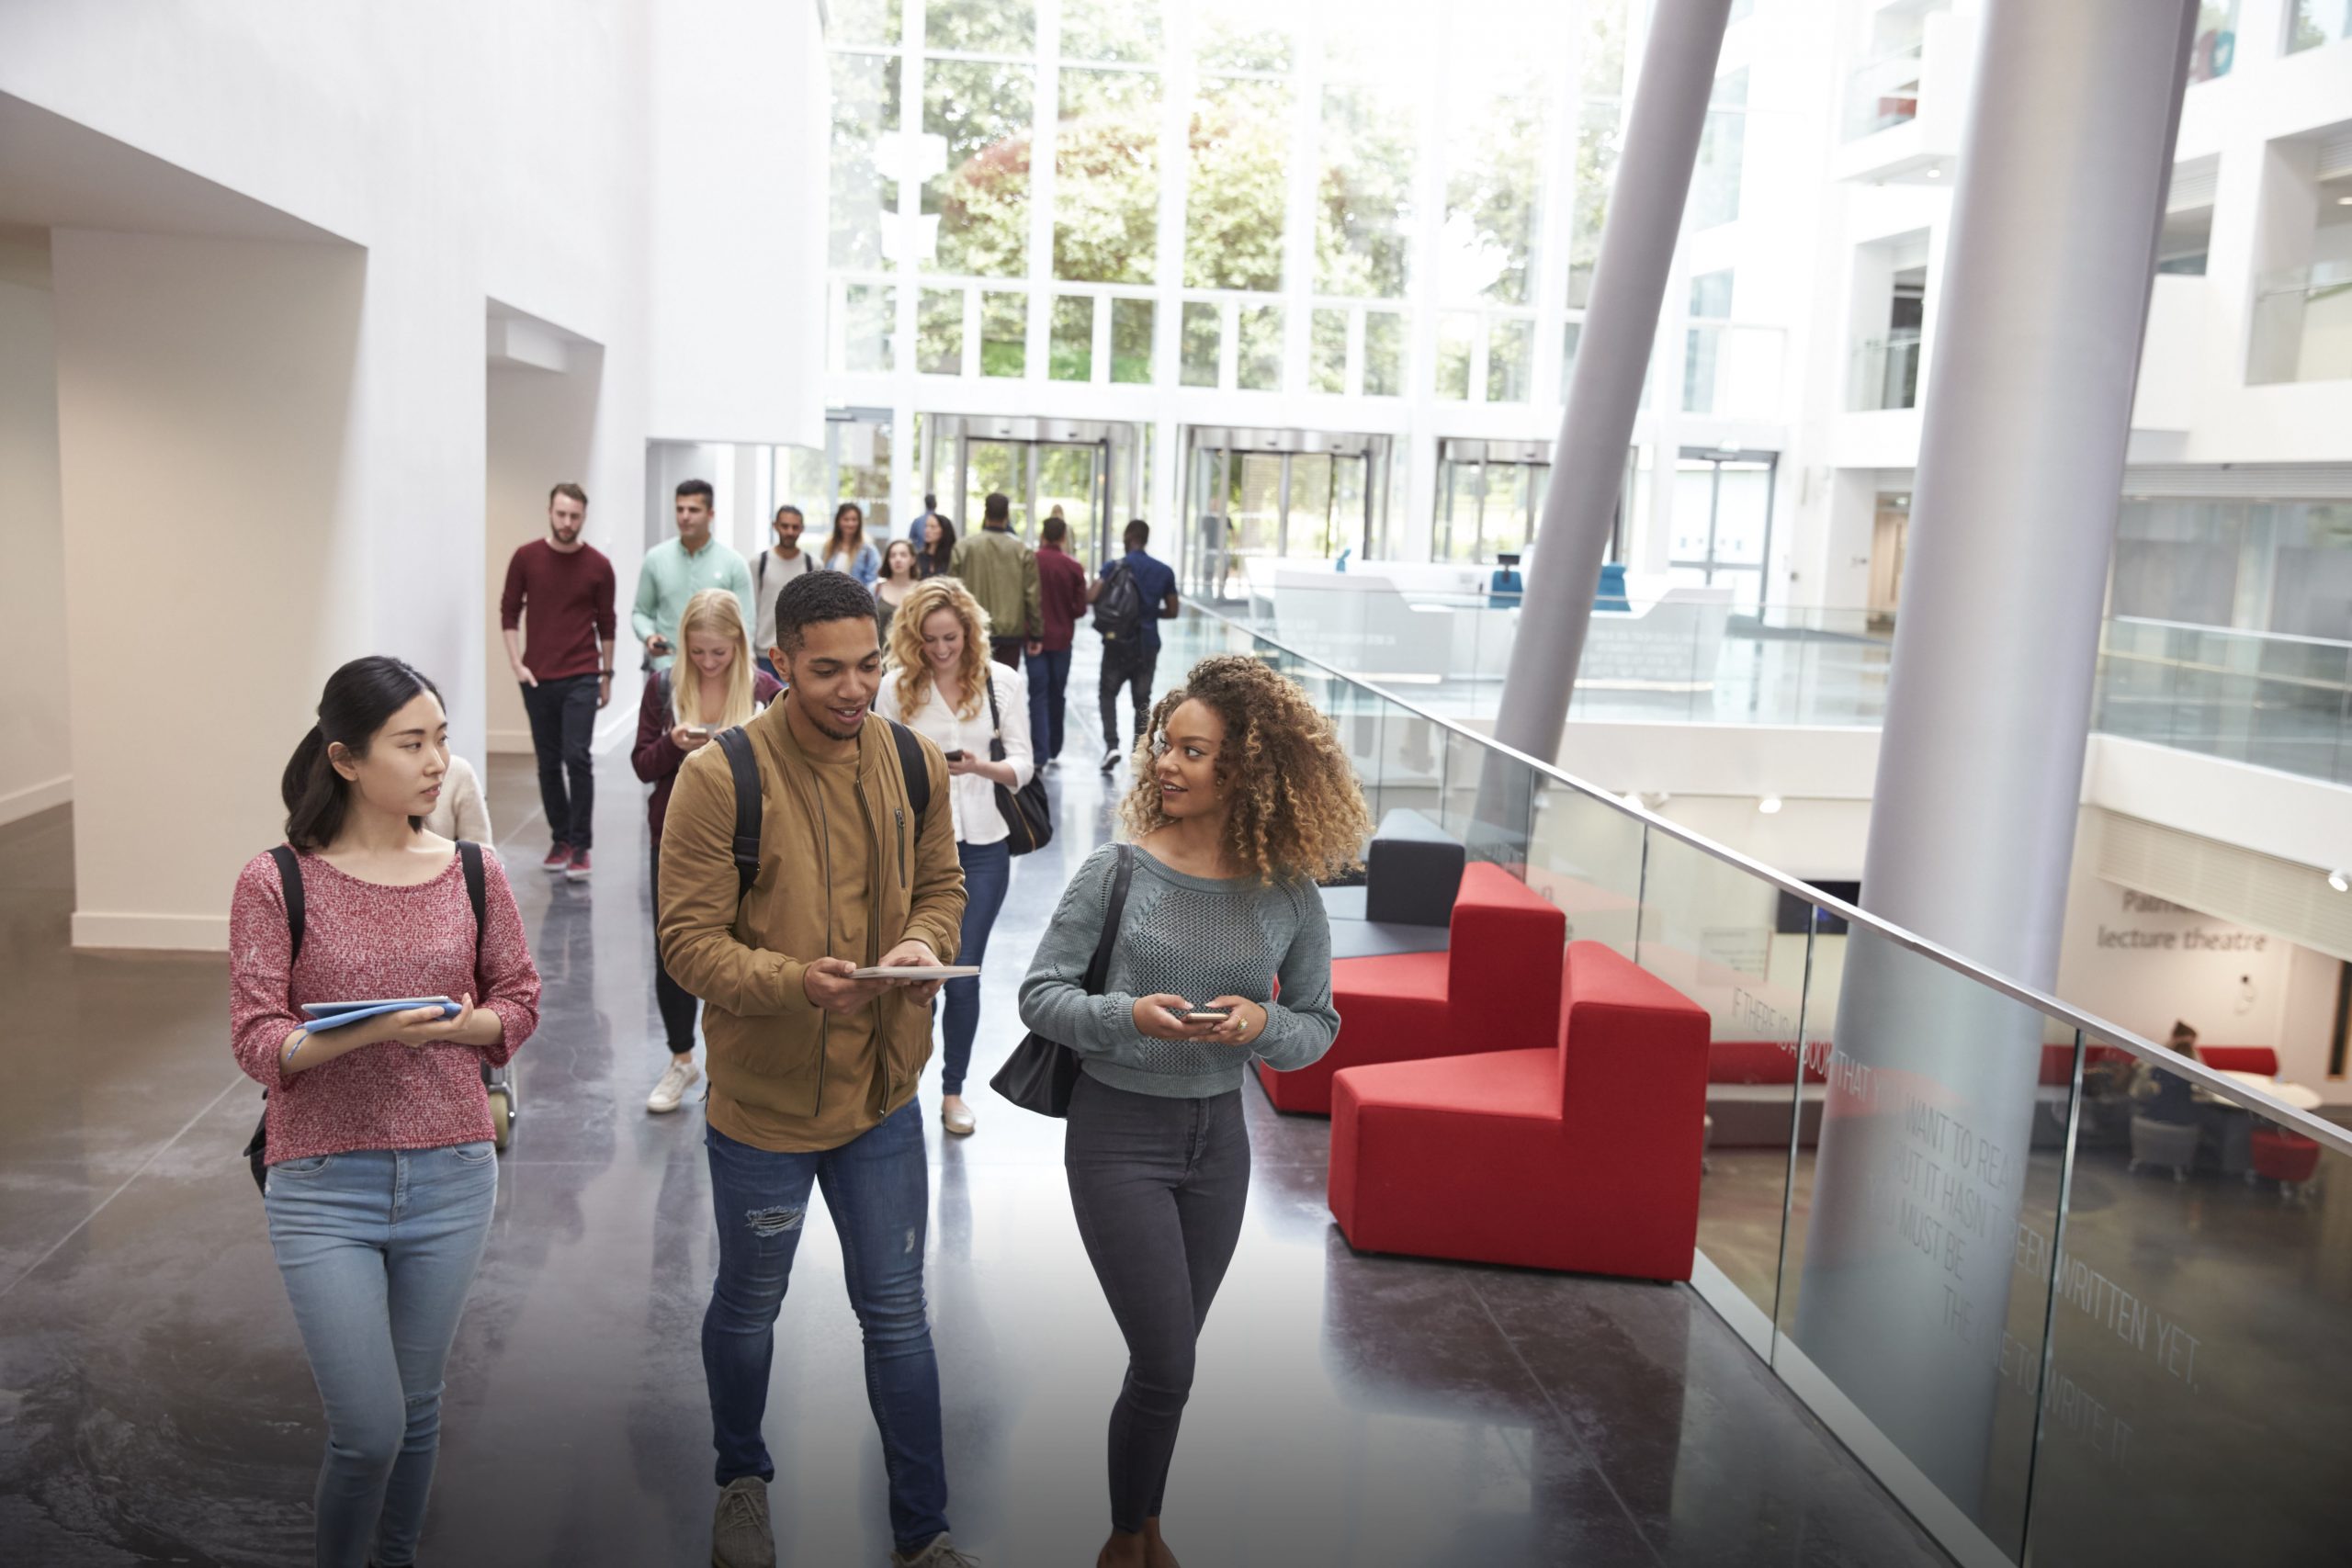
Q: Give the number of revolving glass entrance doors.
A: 3